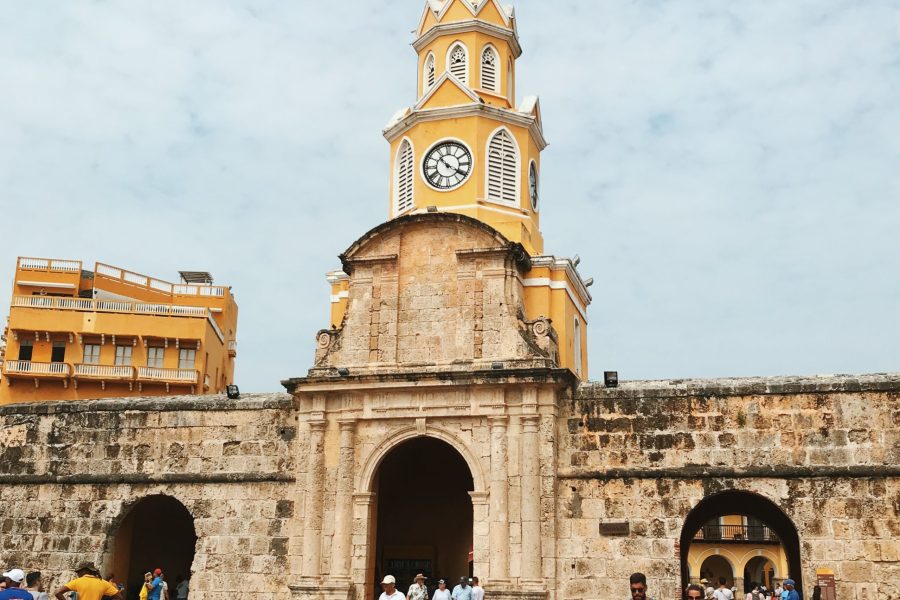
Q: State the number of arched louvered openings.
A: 5